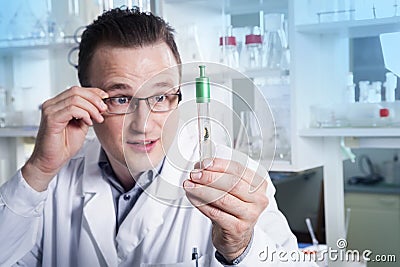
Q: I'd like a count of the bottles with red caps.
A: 2